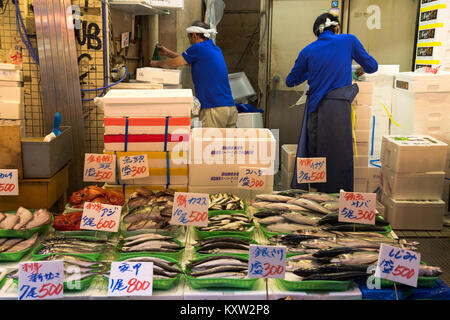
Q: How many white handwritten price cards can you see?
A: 12